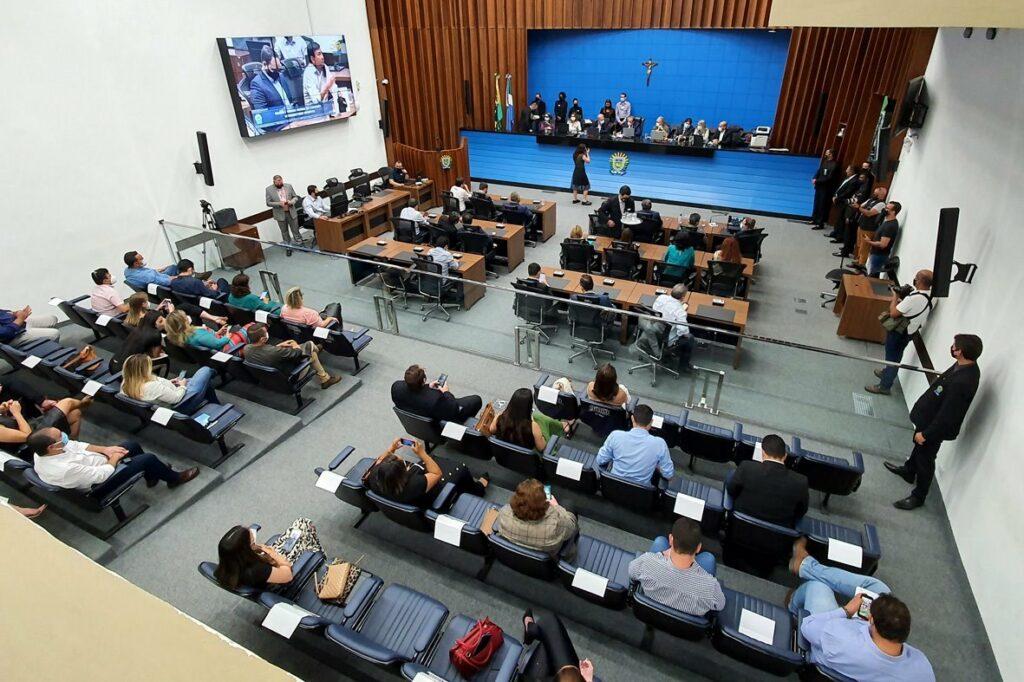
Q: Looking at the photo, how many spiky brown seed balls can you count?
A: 0